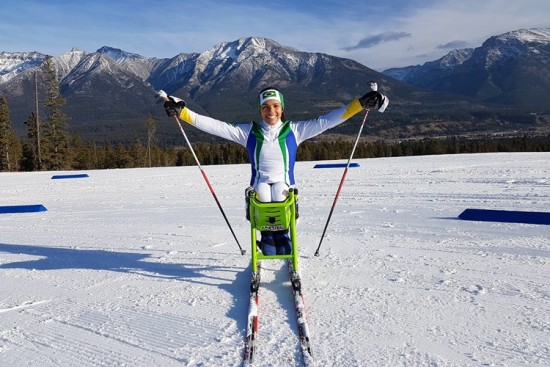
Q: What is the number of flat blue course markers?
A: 4